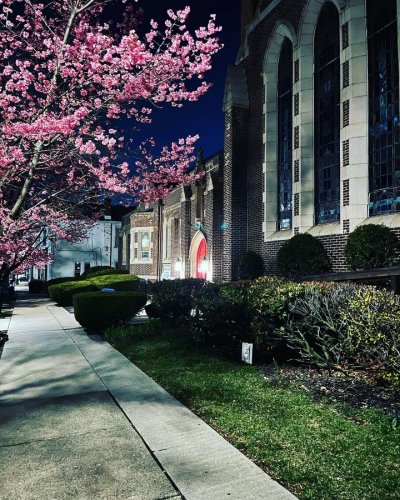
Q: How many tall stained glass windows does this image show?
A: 3